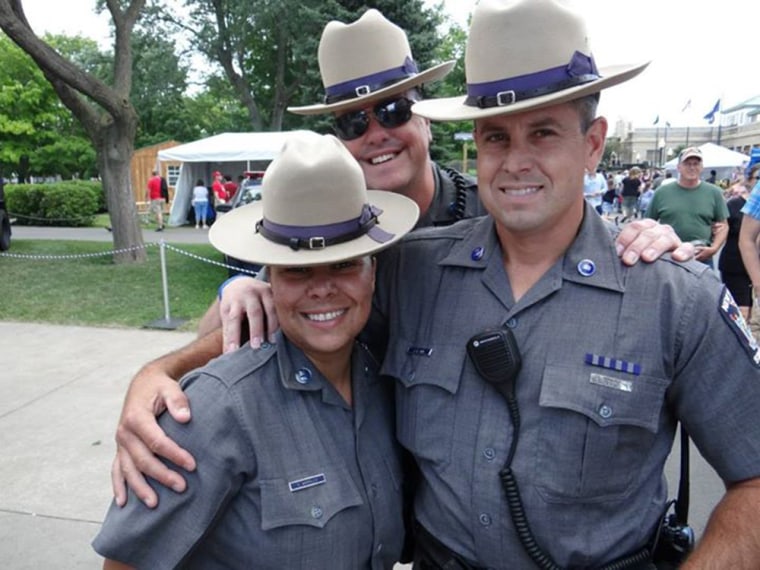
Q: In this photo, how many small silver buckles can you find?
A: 3